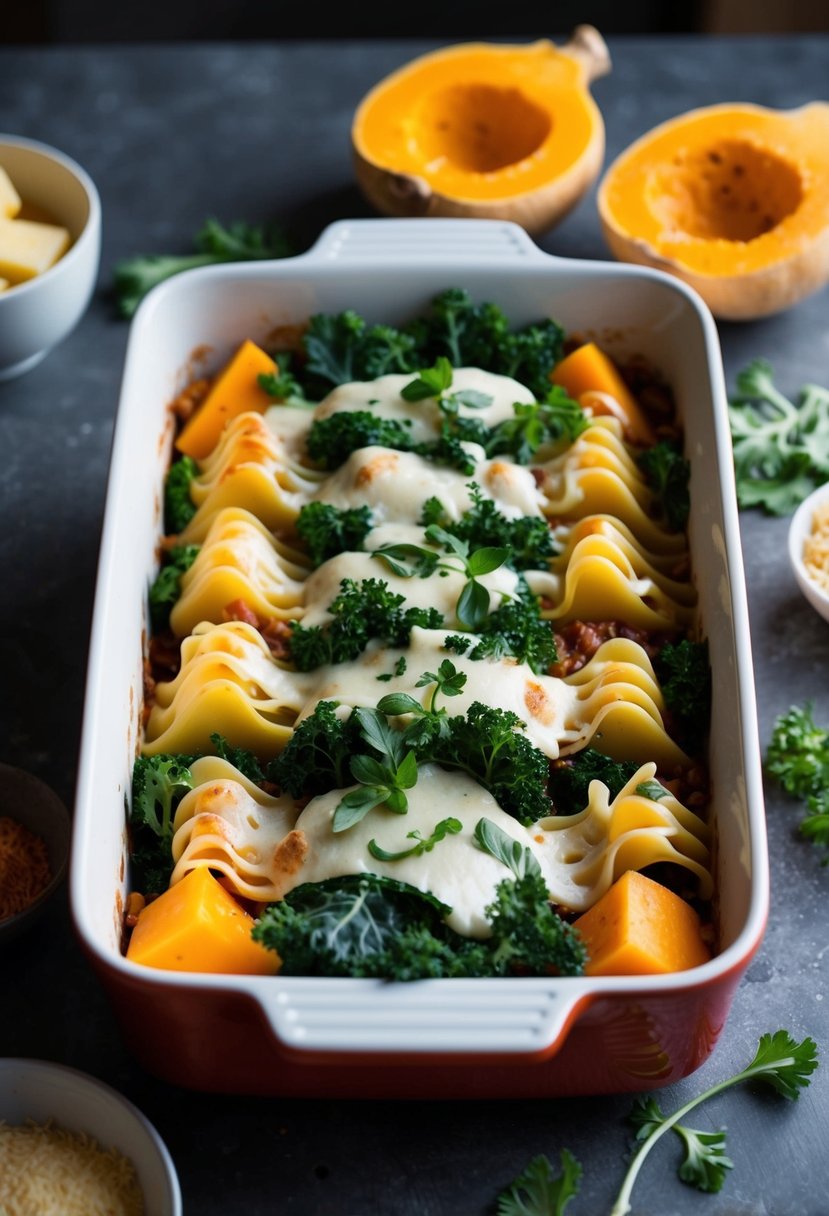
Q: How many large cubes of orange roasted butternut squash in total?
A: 4